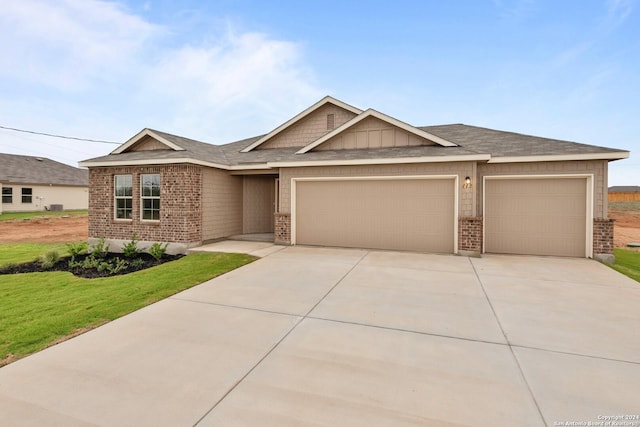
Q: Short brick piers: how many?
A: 3